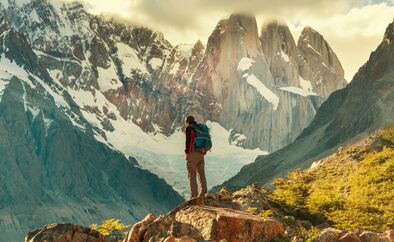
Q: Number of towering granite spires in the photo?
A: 3